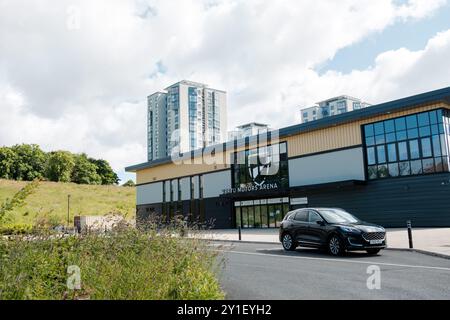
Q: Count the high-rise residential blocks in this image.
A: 3